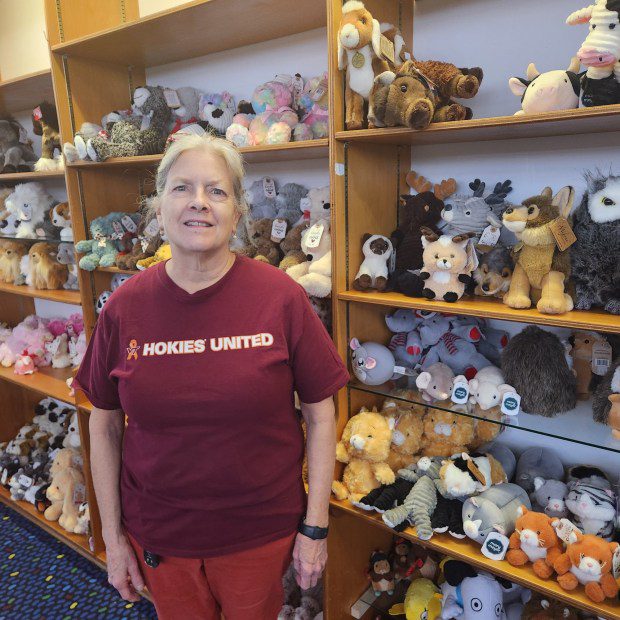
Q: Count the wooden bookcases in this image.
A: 3